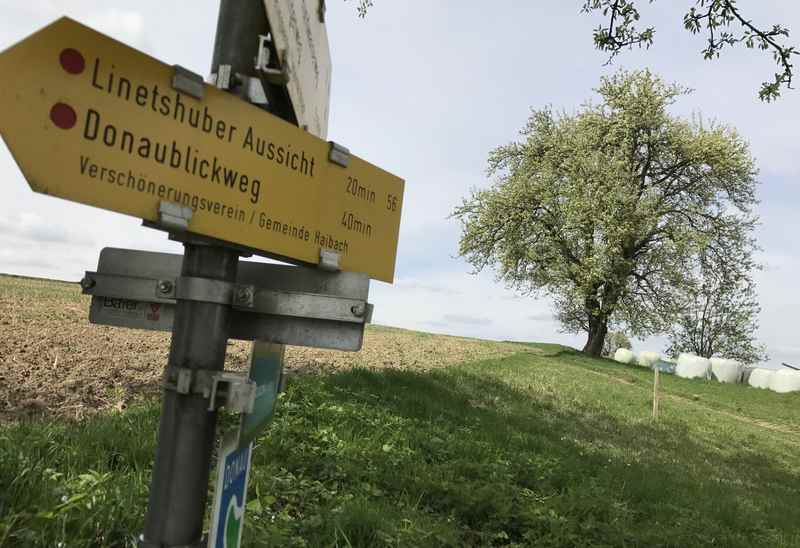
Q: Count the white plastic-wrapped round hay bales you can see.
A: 6